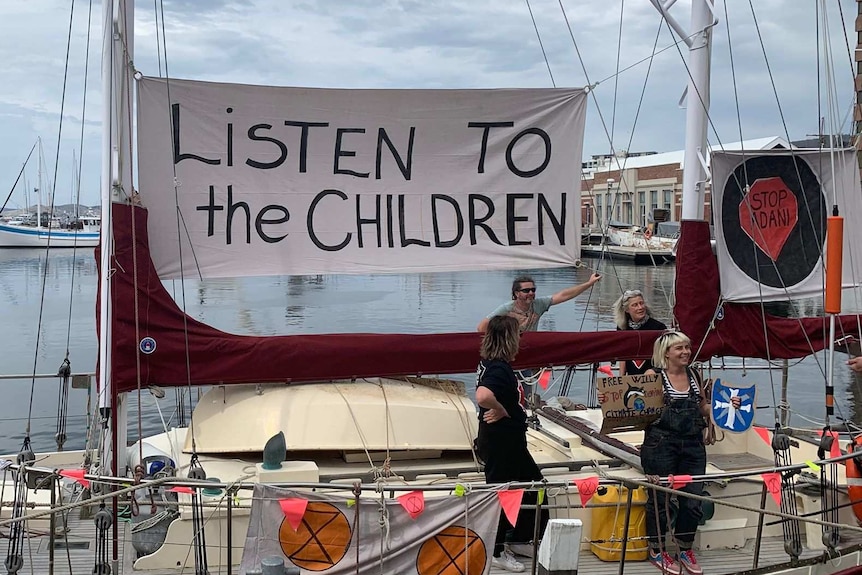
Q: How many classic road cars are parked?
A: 0